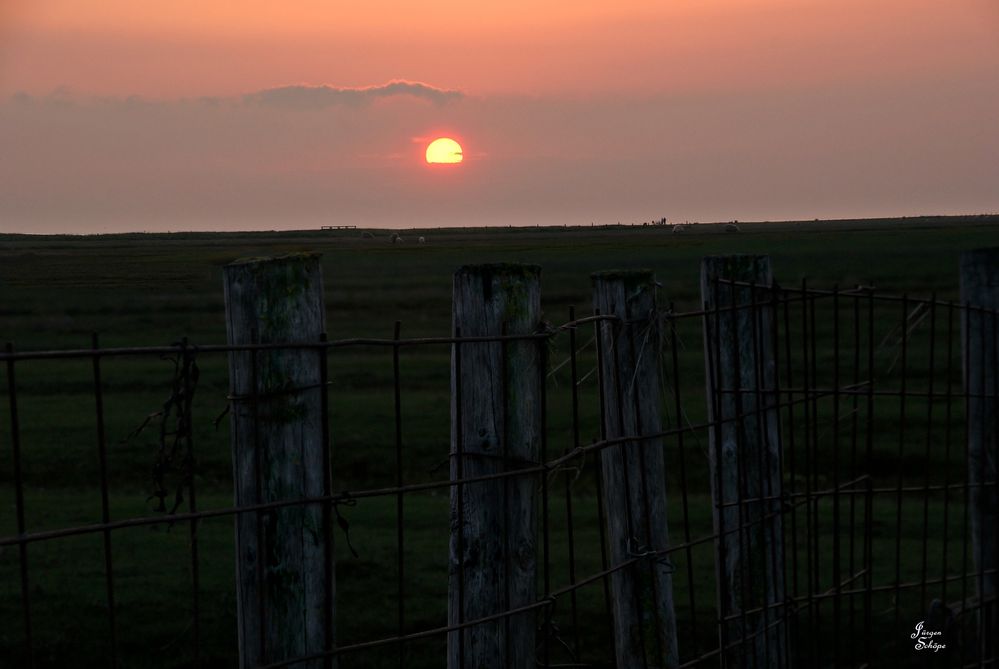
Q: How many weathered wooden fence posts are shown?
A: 5